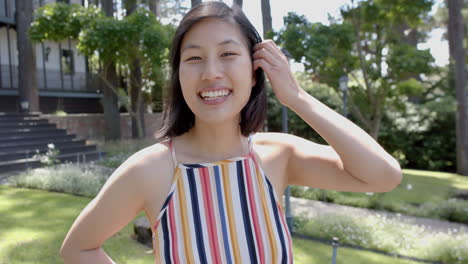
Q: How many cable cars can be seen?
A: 0